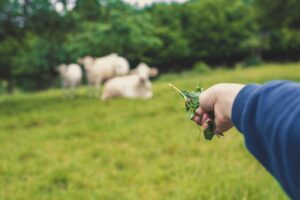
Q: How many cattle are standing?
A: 3